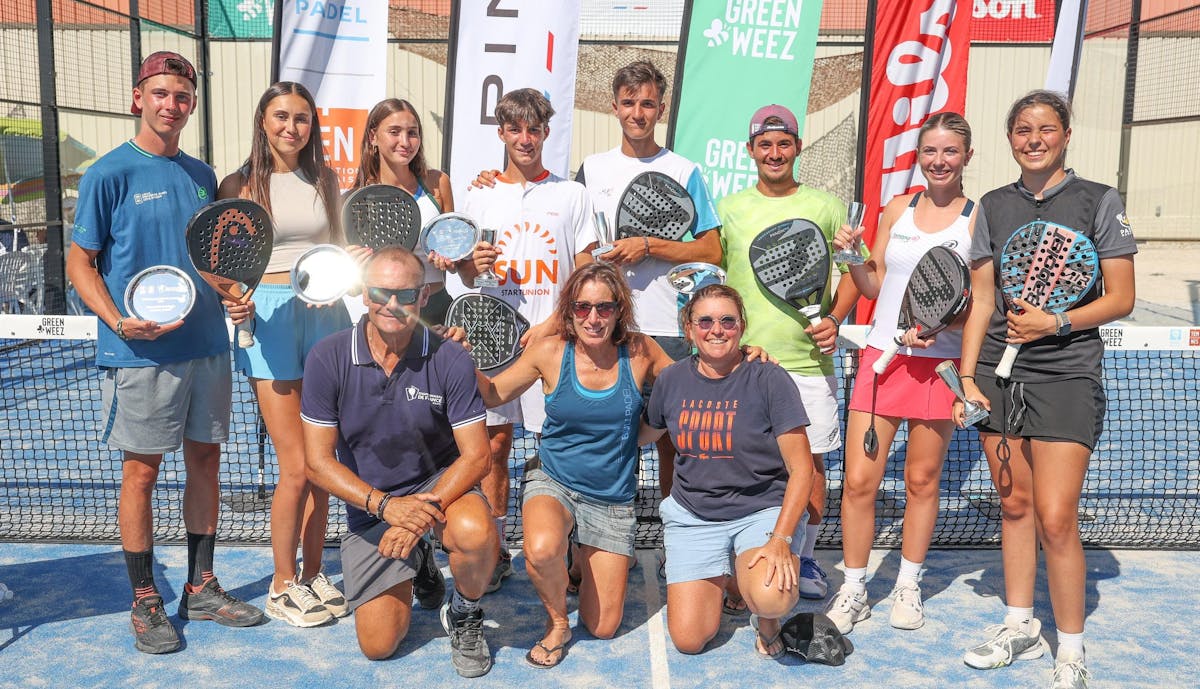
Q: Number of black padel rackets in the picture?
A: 6